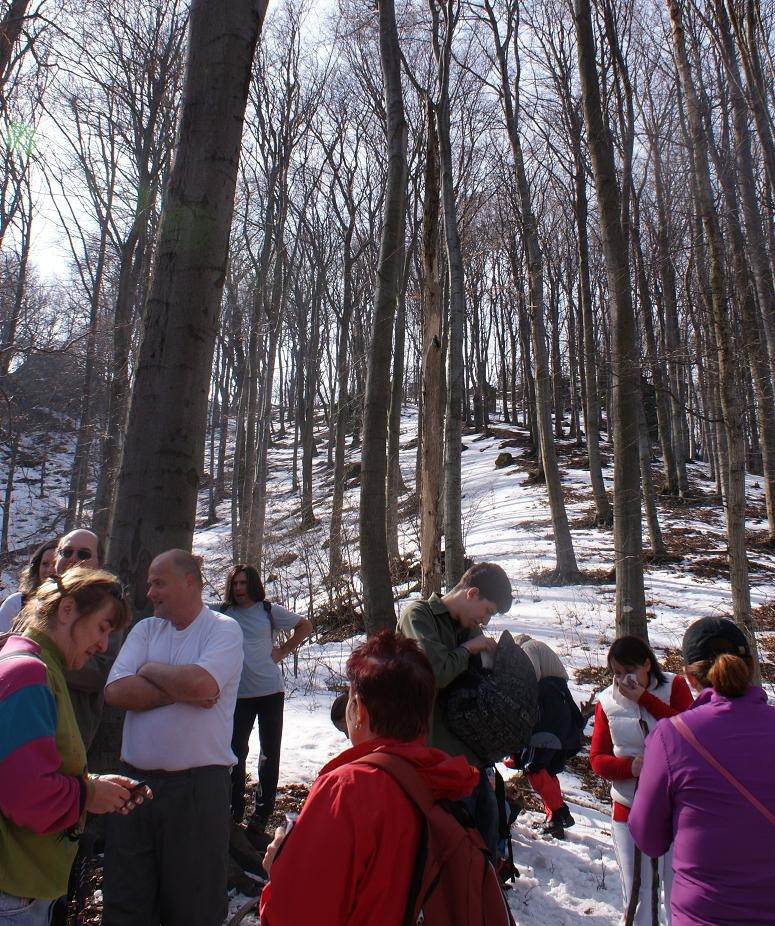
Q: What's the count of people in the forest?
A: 11